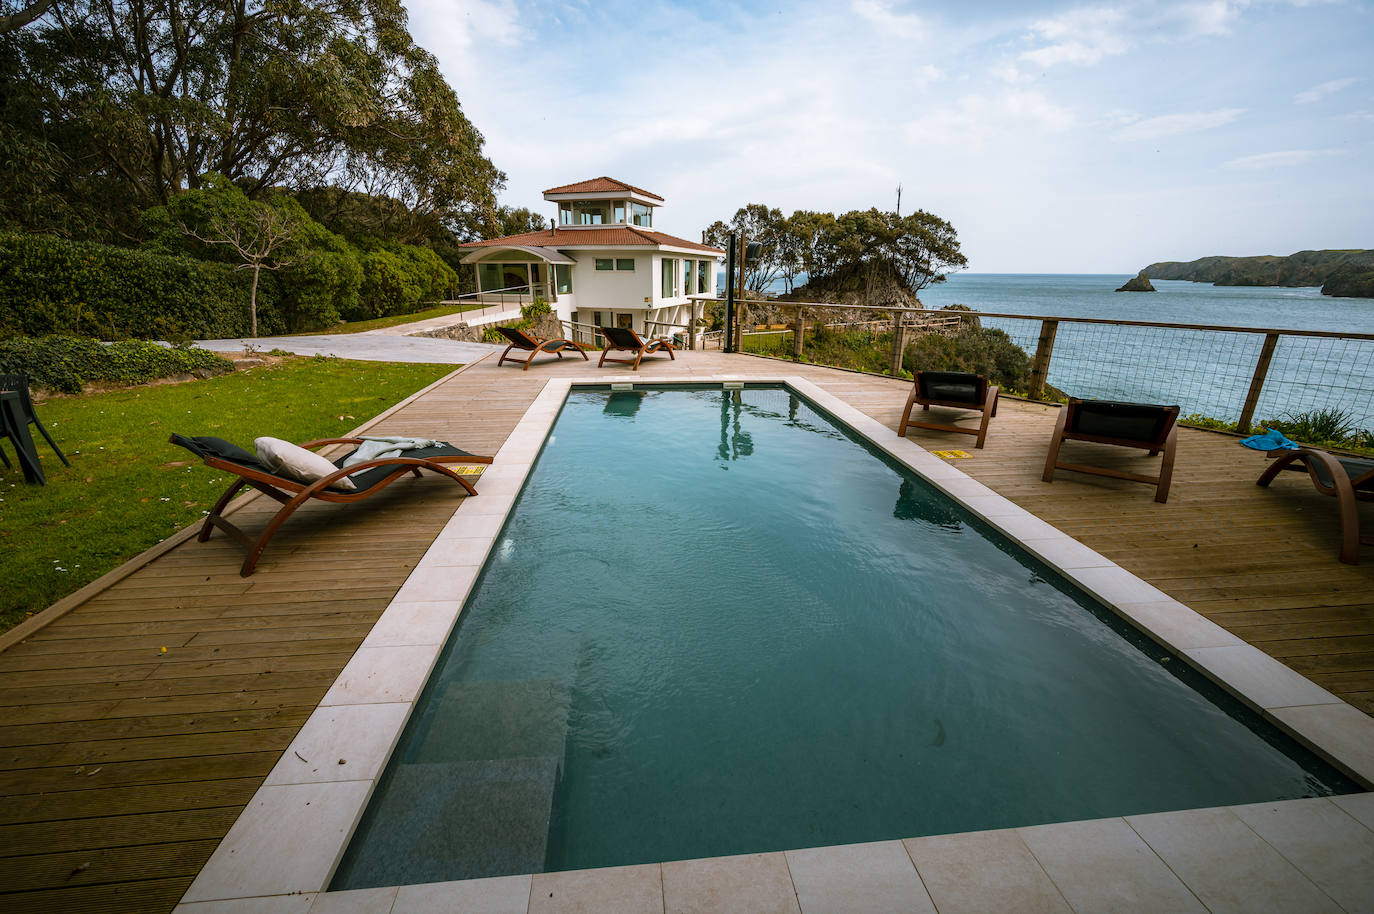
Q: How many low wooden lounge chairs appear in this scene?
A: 6